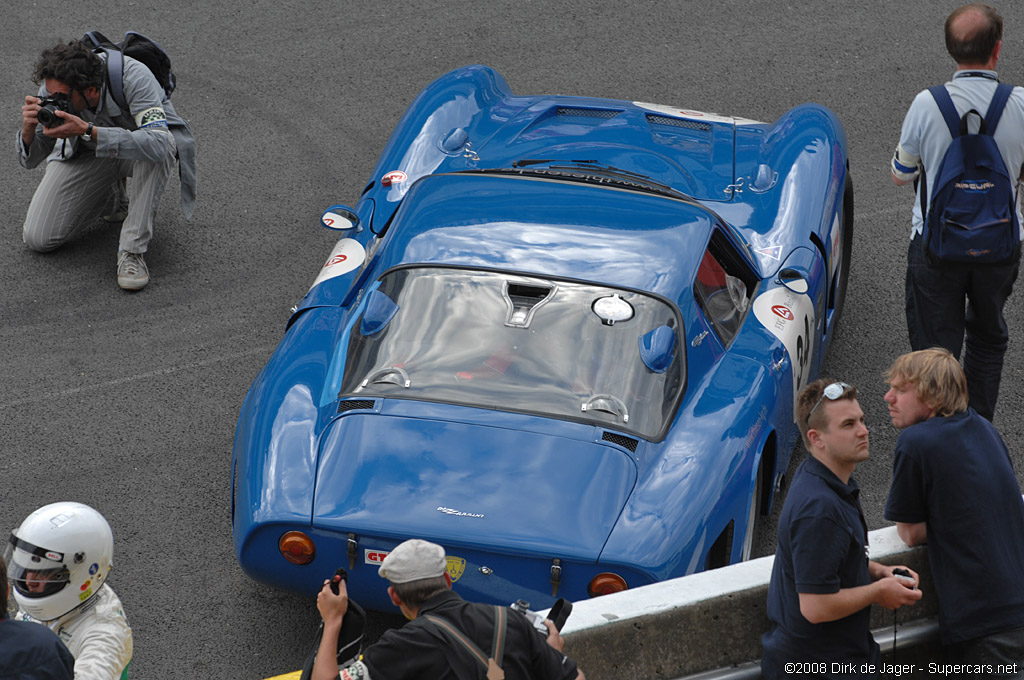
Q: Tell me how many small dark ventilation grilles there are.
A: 4